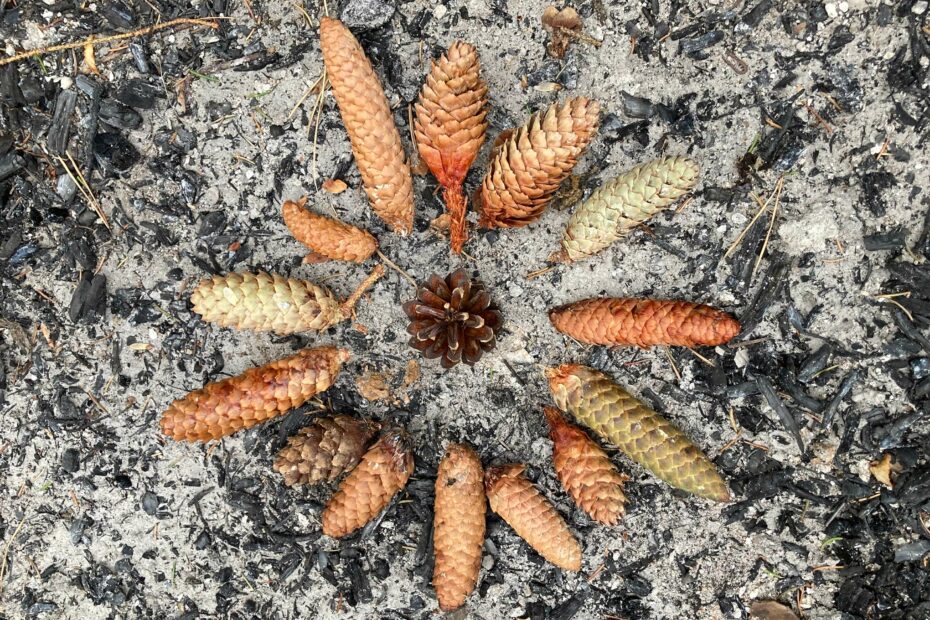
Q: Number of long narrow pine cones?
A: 14